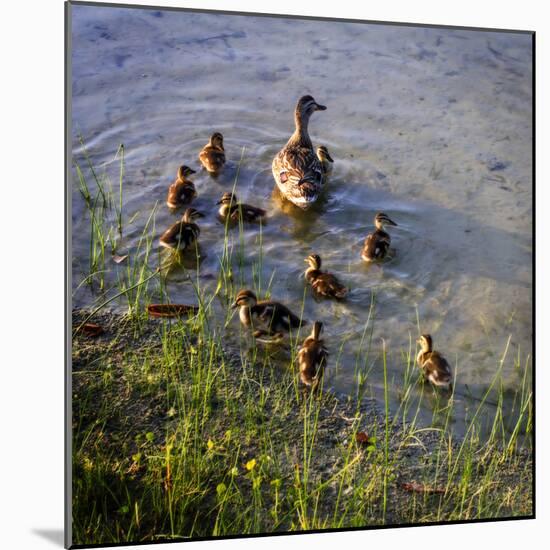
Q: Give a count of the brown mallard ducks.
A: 11